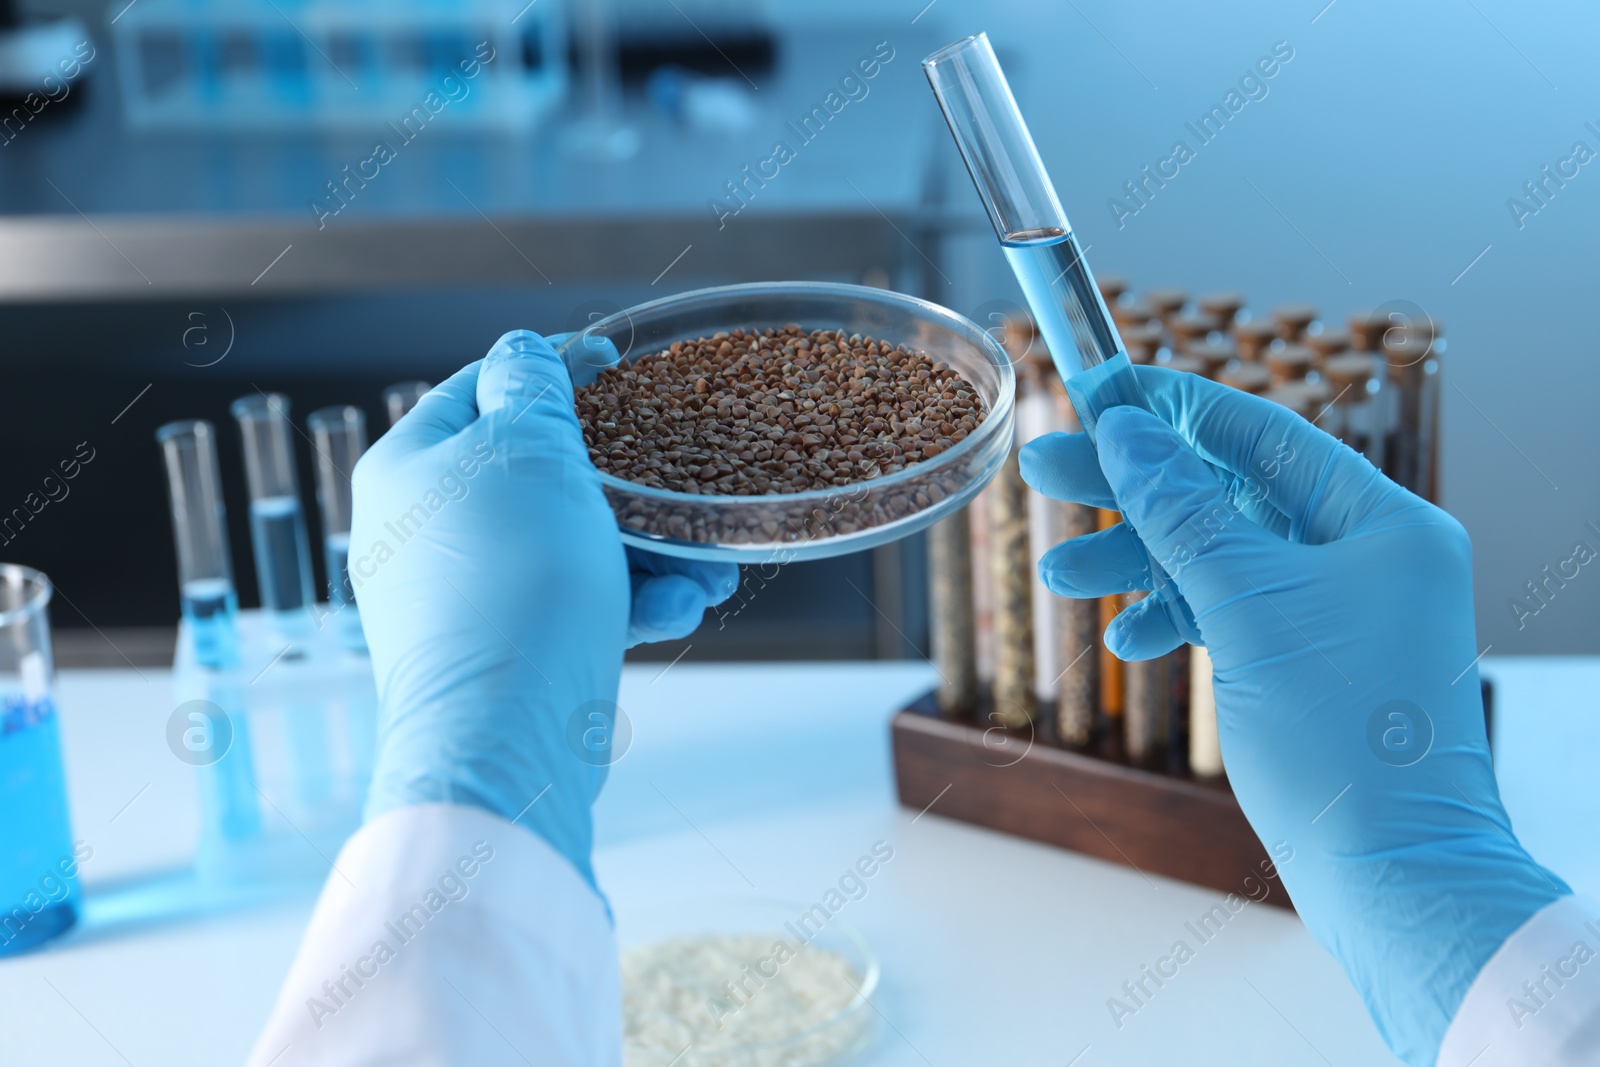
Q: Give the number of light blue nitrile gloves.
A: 2